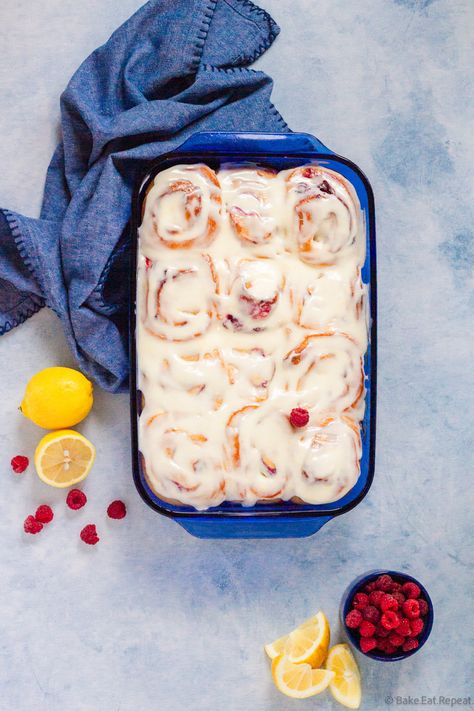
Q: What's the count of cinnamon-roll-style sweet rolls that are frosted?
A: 12